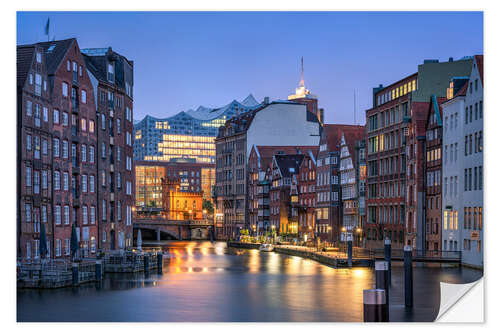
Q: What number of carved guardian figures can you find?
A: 0